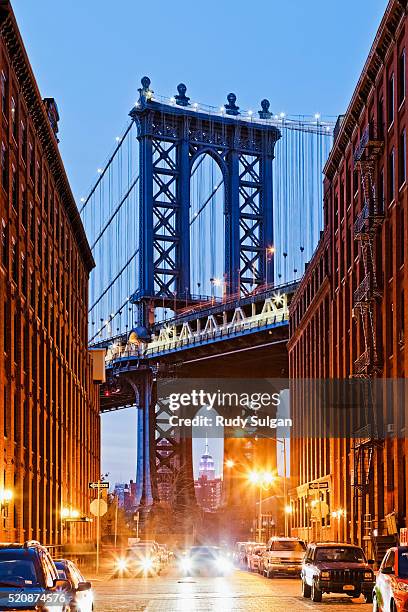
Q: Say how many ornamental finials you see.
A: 4